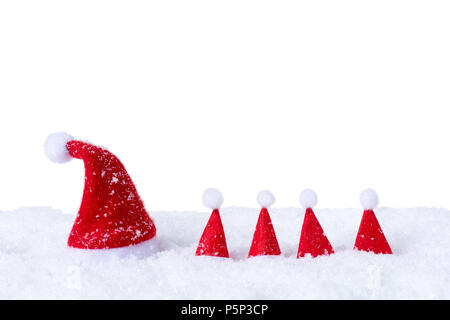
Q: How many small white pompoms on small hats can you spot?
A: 4